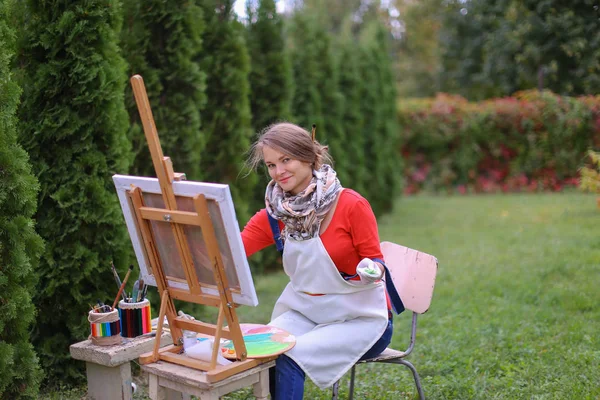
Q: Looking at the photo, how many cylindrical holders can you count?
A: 2